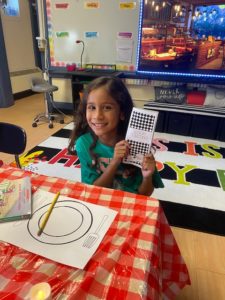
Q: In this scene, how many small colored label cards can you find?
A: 6